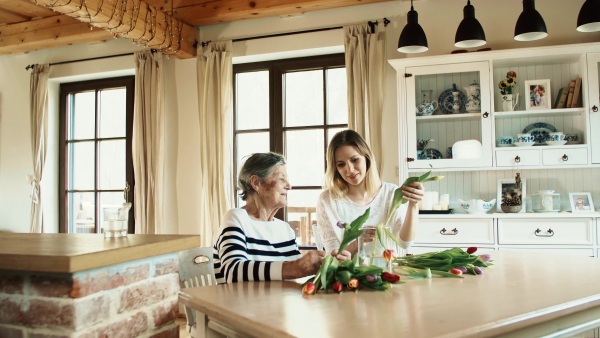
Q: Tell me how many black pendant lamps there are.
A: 4